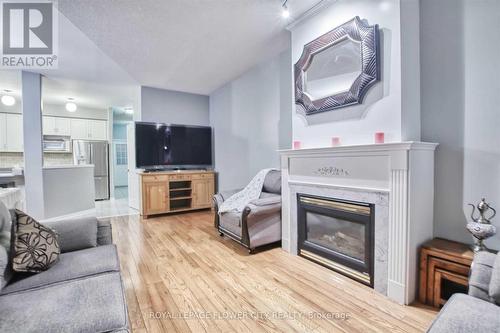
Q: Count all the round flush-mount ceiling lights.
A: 2